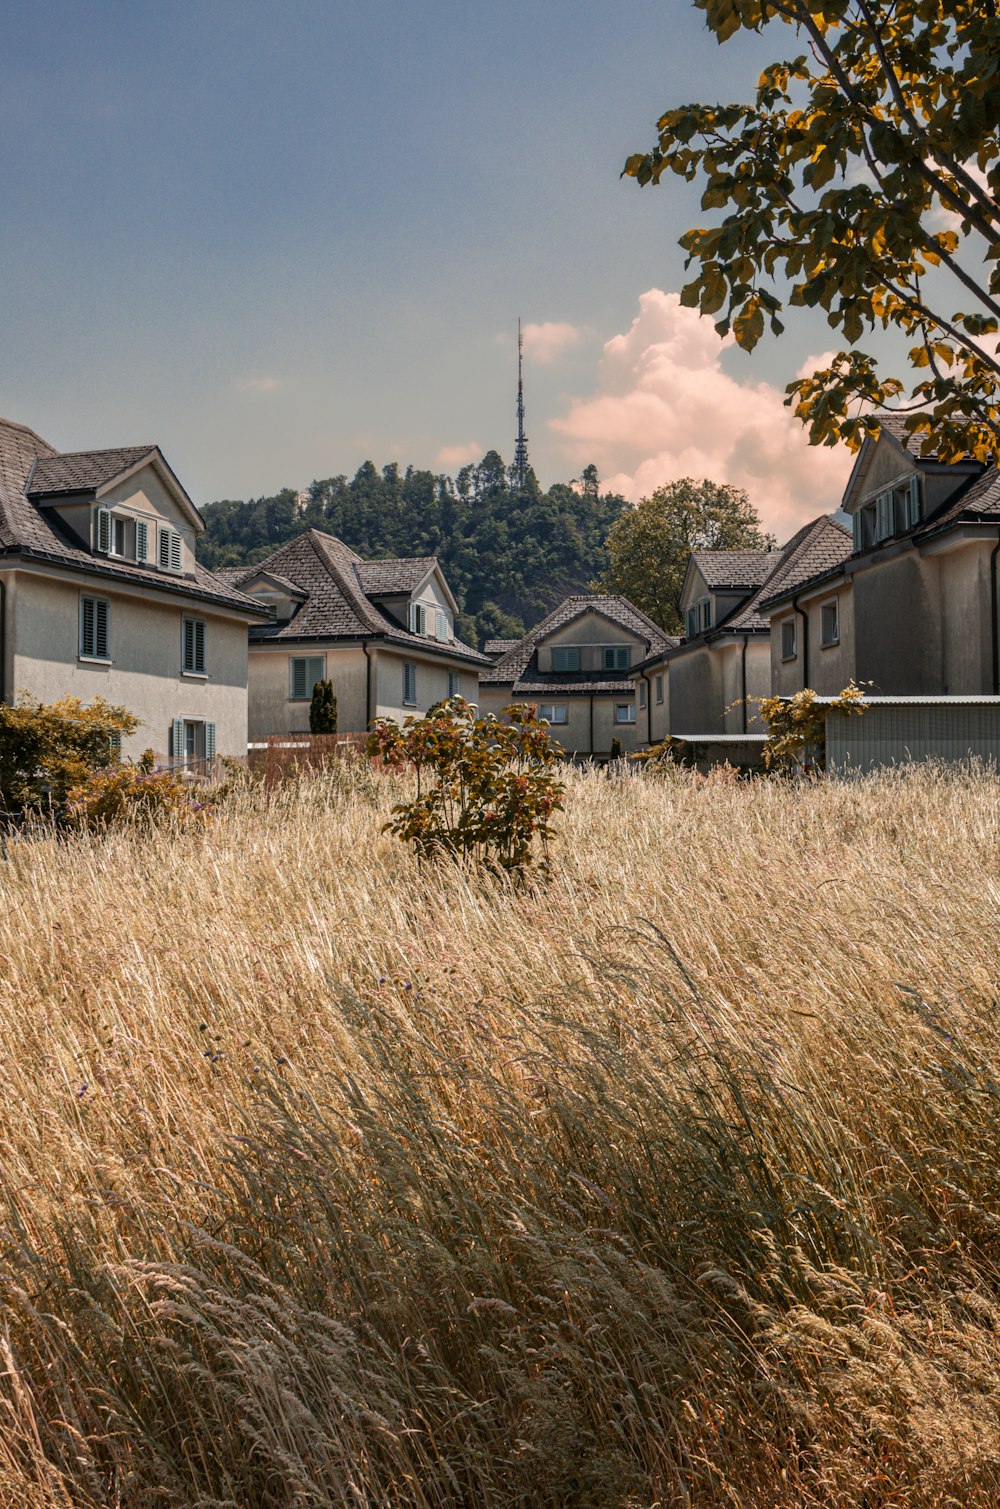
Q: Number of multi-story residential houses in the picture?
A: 5